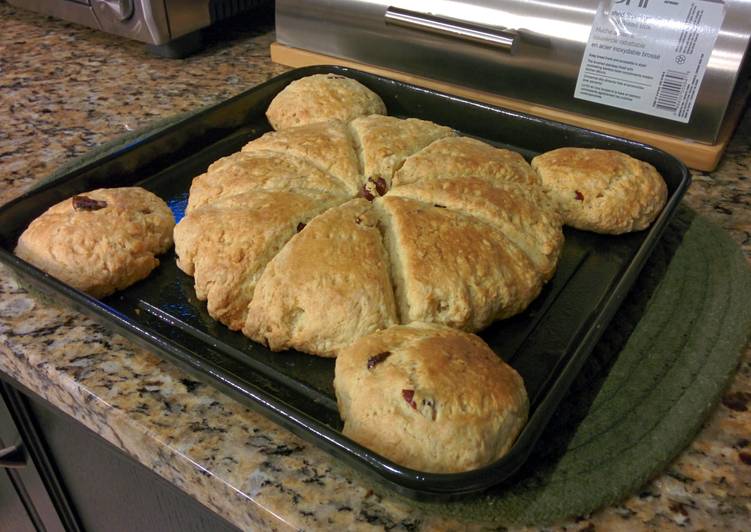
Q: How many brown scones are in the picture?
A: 12